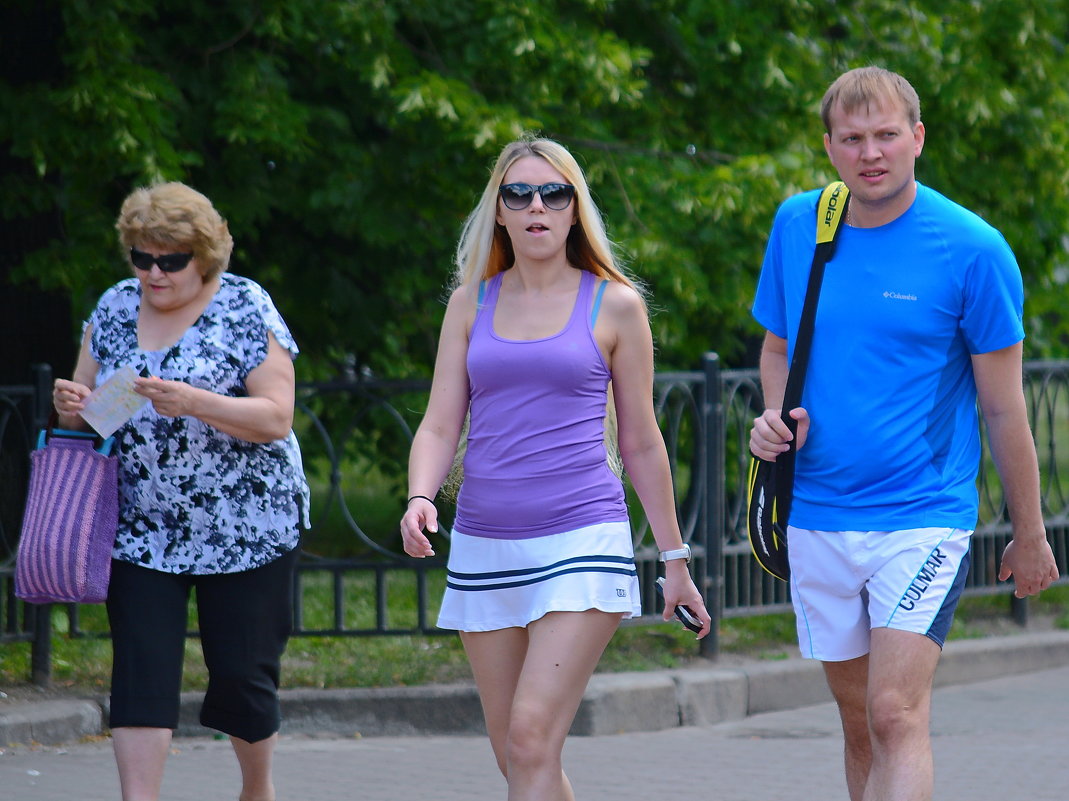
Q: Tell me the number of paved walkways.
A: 1